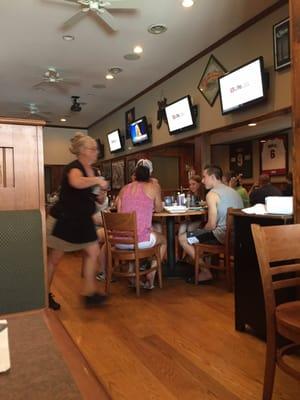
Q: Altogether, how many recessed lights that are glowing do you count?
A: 5